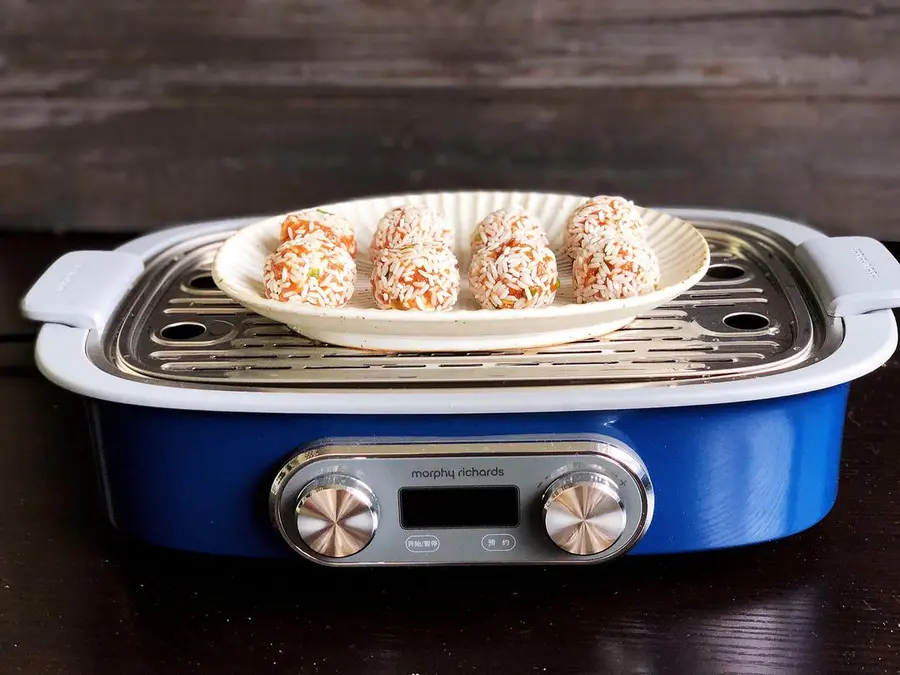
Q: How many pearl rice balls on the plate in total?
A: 8